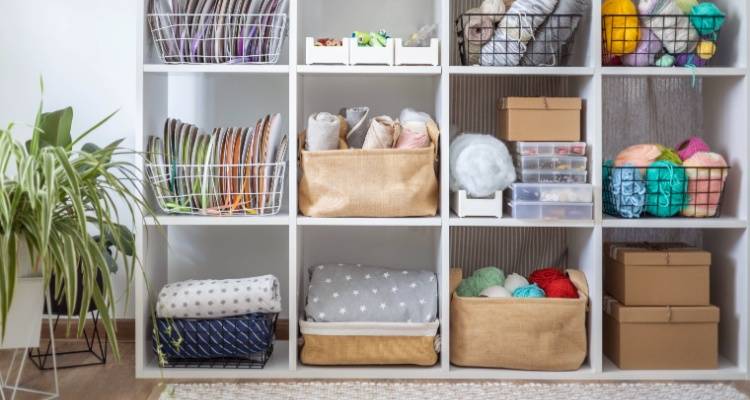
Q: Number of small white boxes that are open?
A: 4